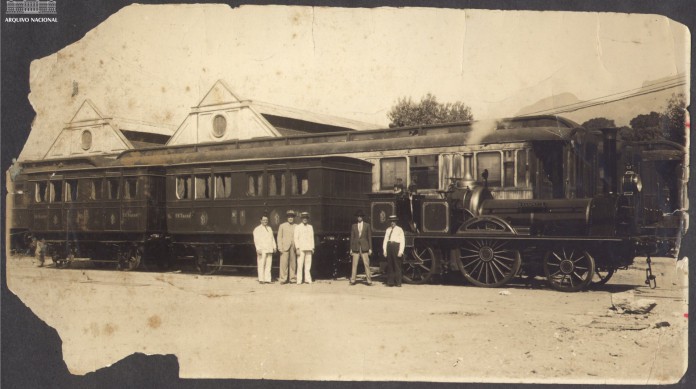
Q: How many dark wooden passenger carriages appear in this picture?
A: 2